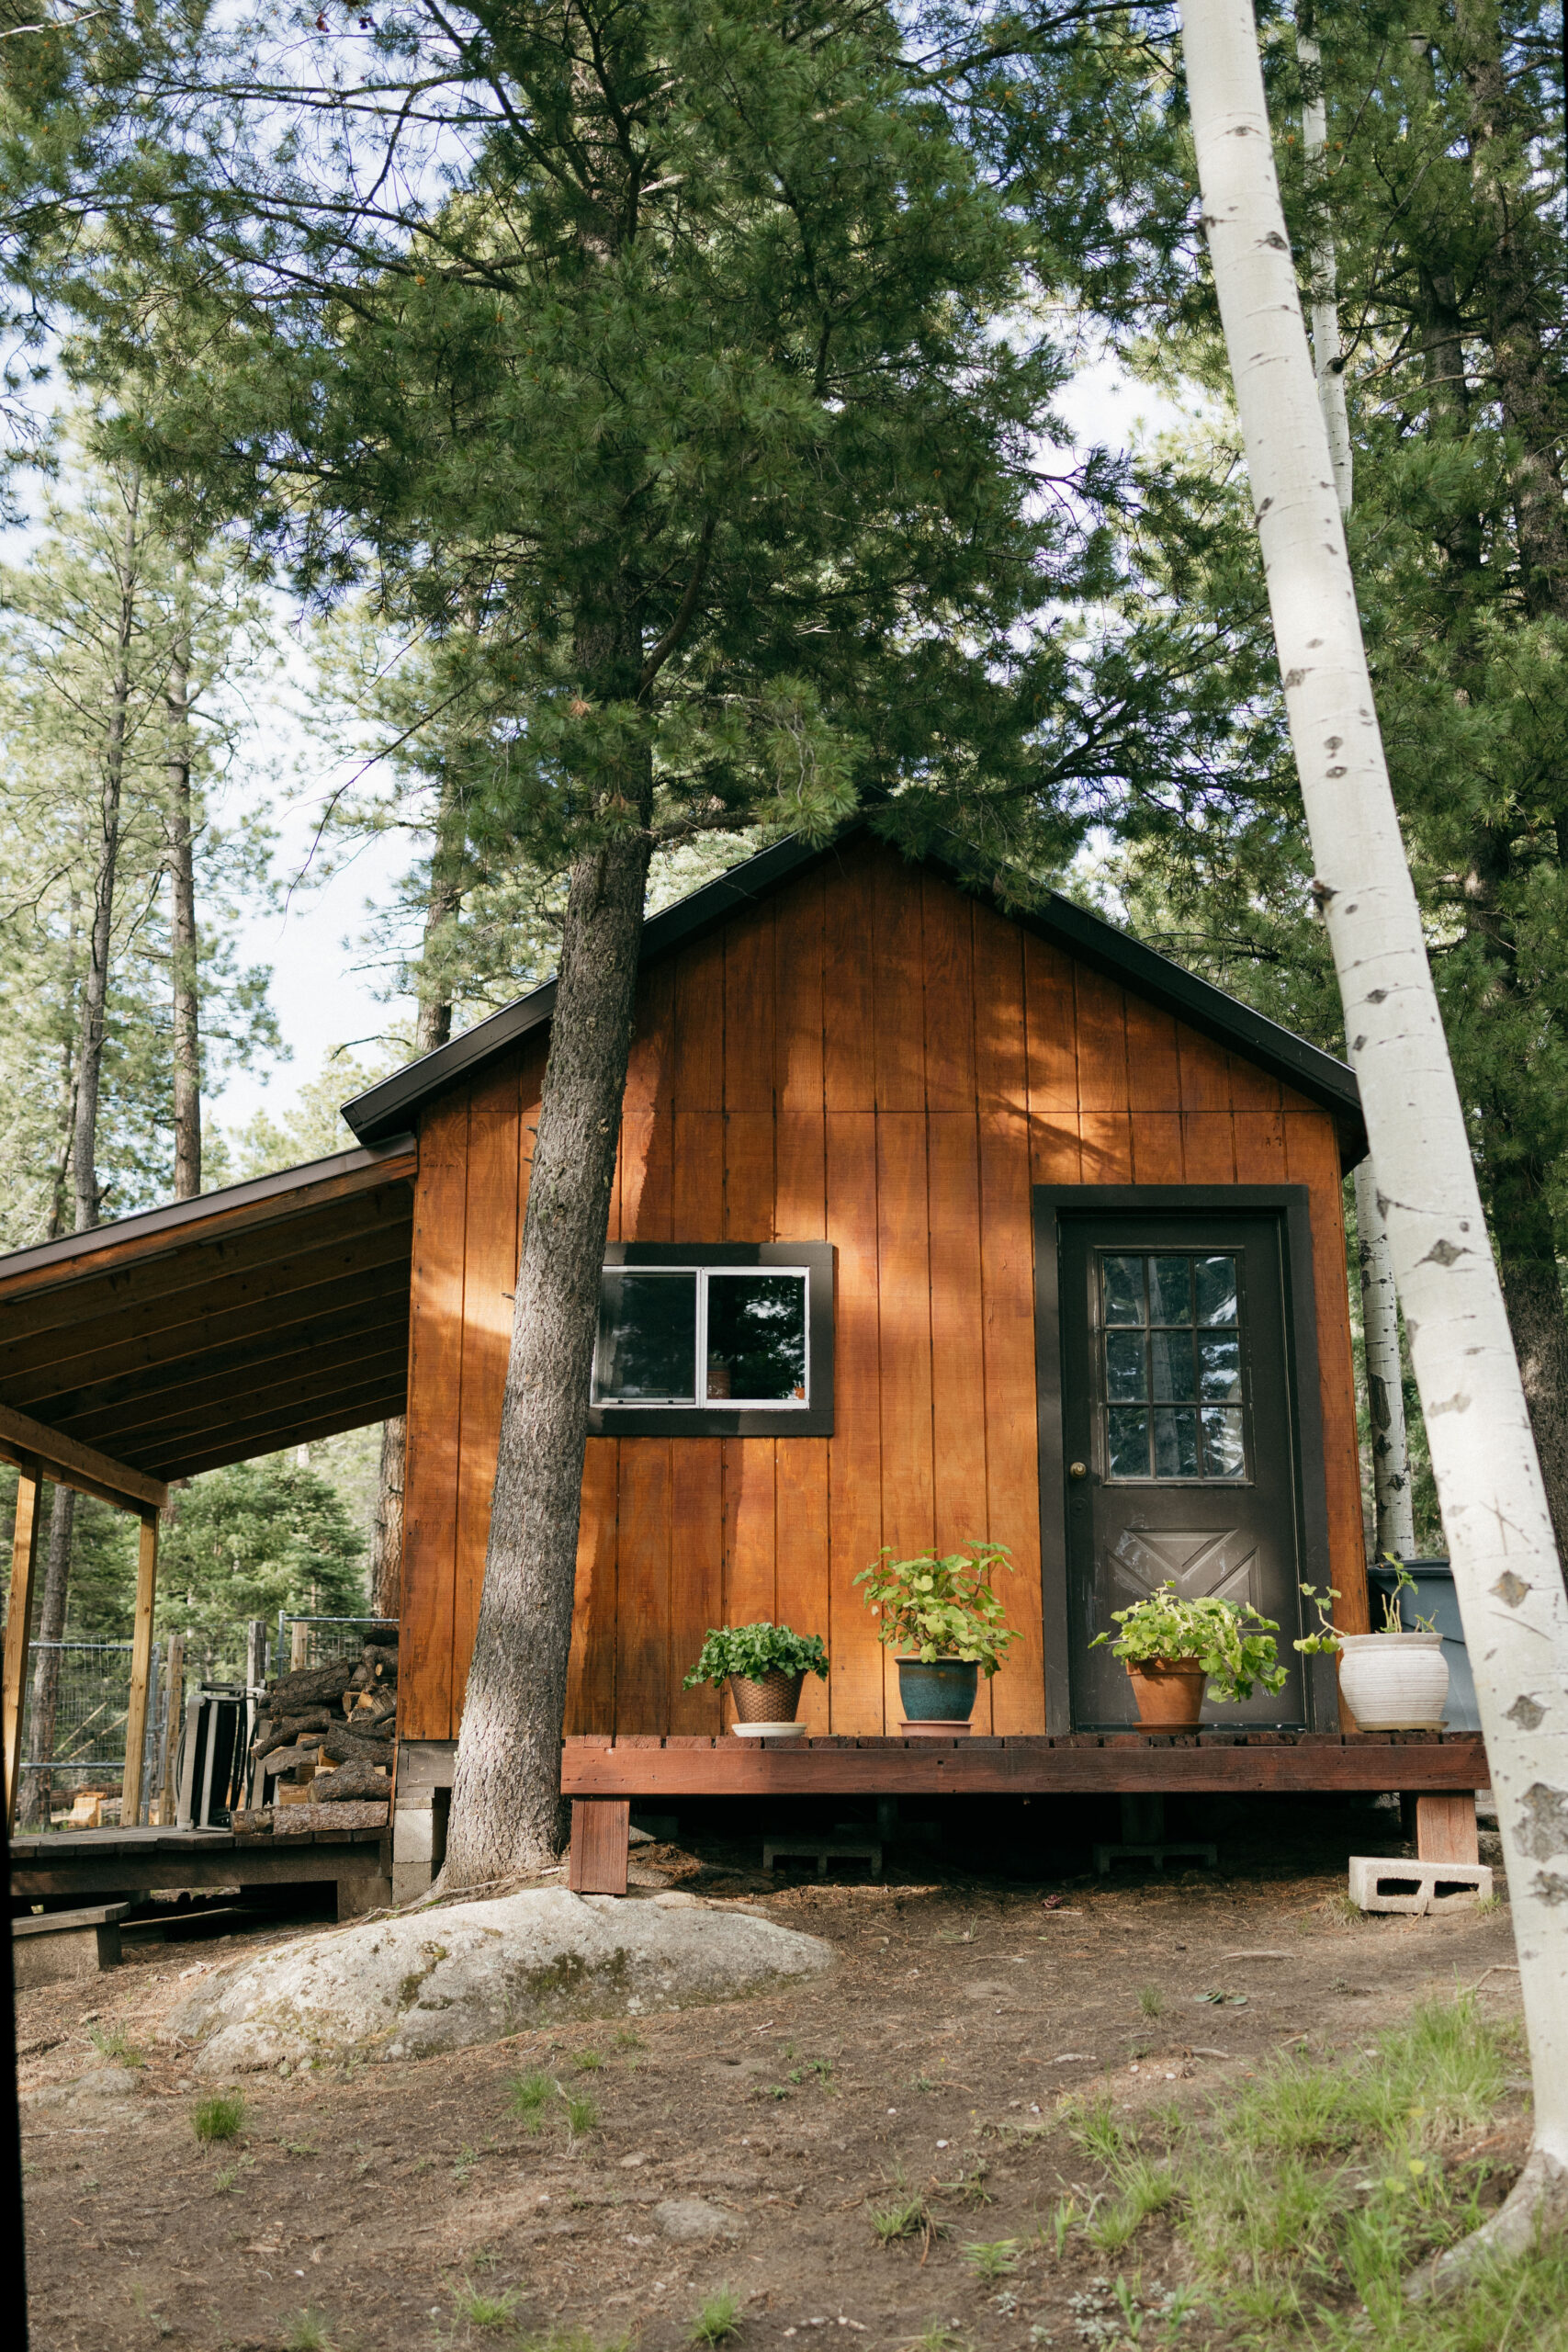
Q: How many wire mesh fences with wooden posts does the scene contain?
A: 1